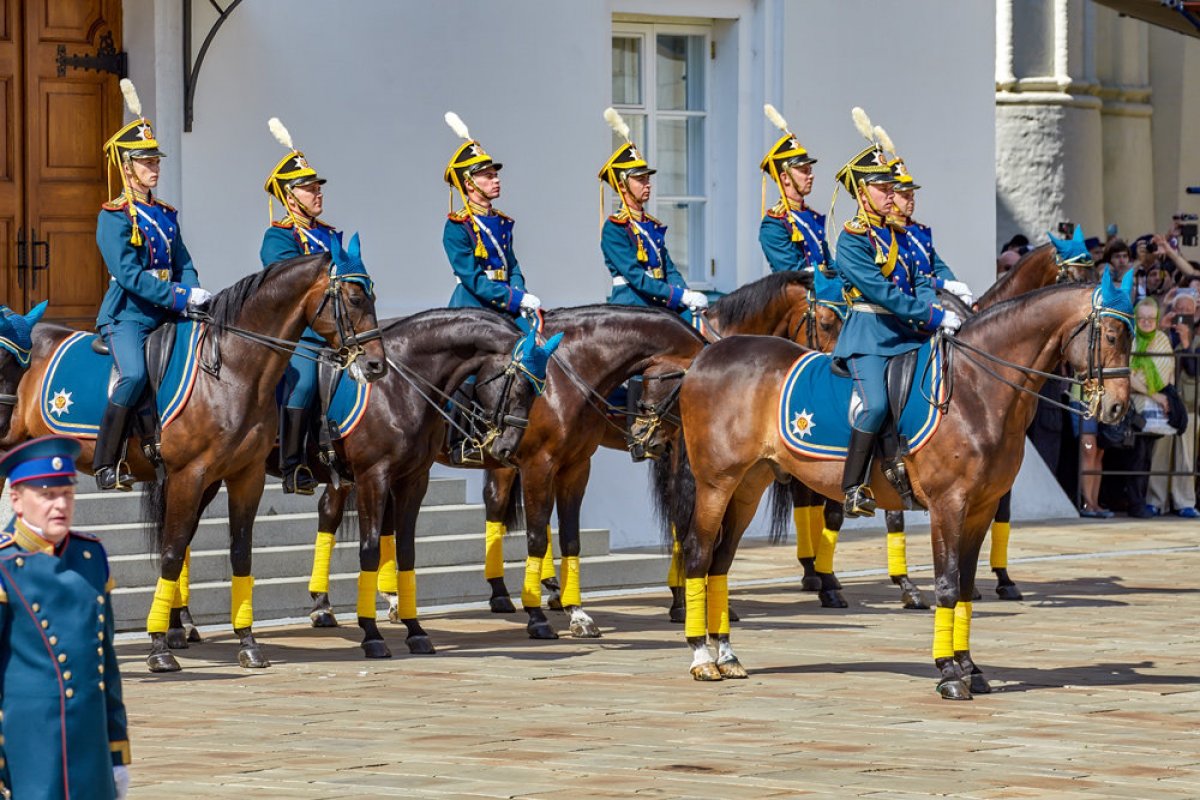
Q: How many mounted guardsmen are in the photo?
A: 7